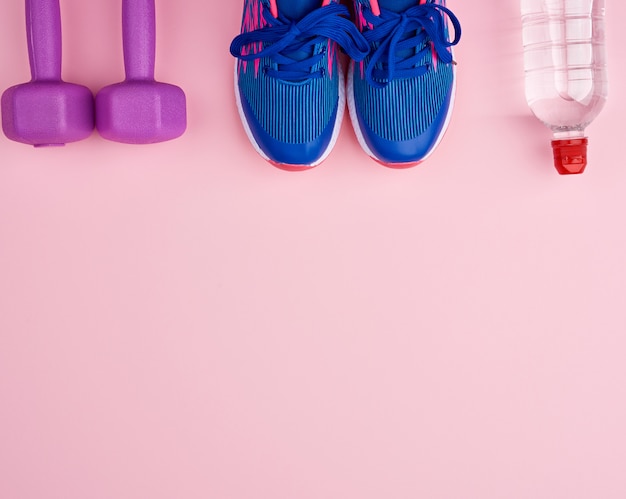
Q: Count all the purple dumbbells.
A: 2